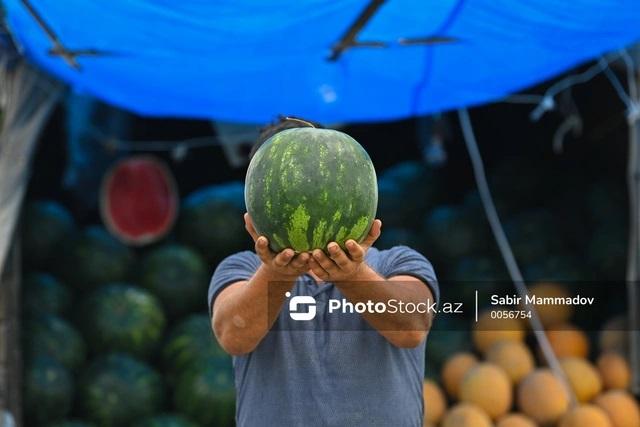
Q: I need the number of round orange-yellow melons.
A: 15